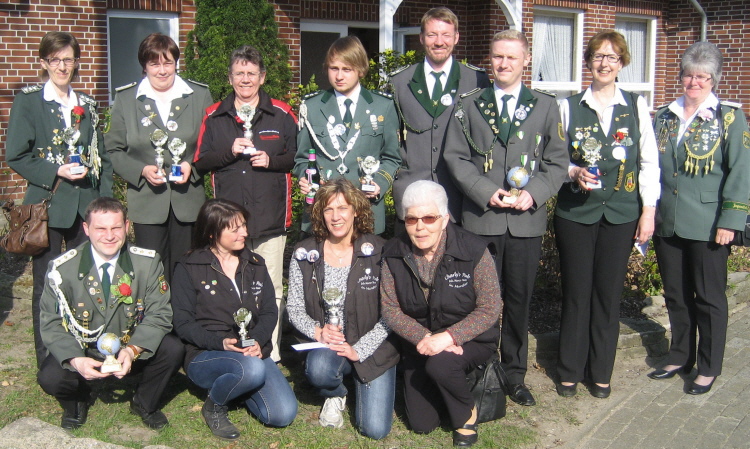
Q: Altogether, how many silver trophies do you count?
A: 8